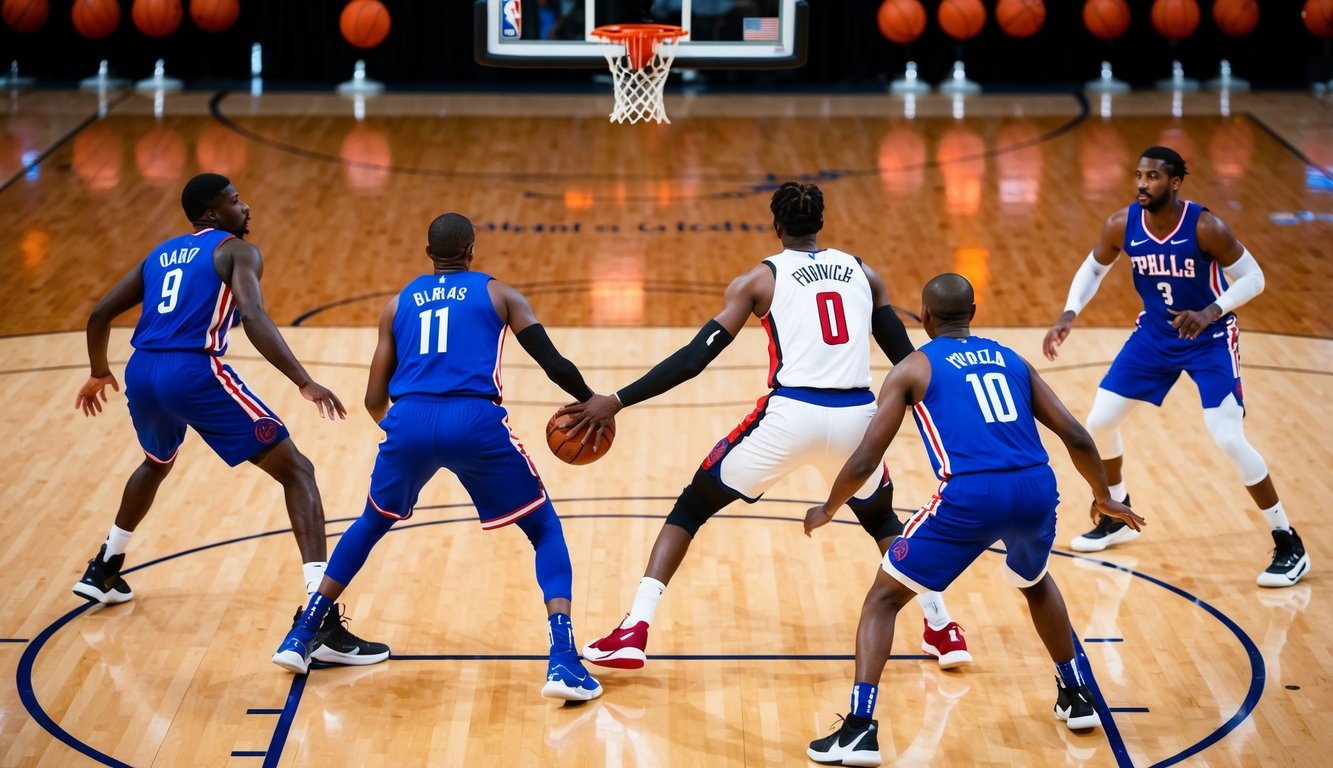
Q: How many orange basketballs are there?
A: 13